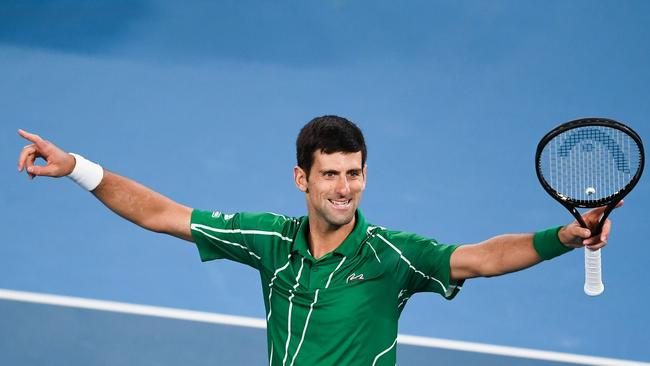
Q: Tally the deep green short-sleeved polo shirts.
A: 1